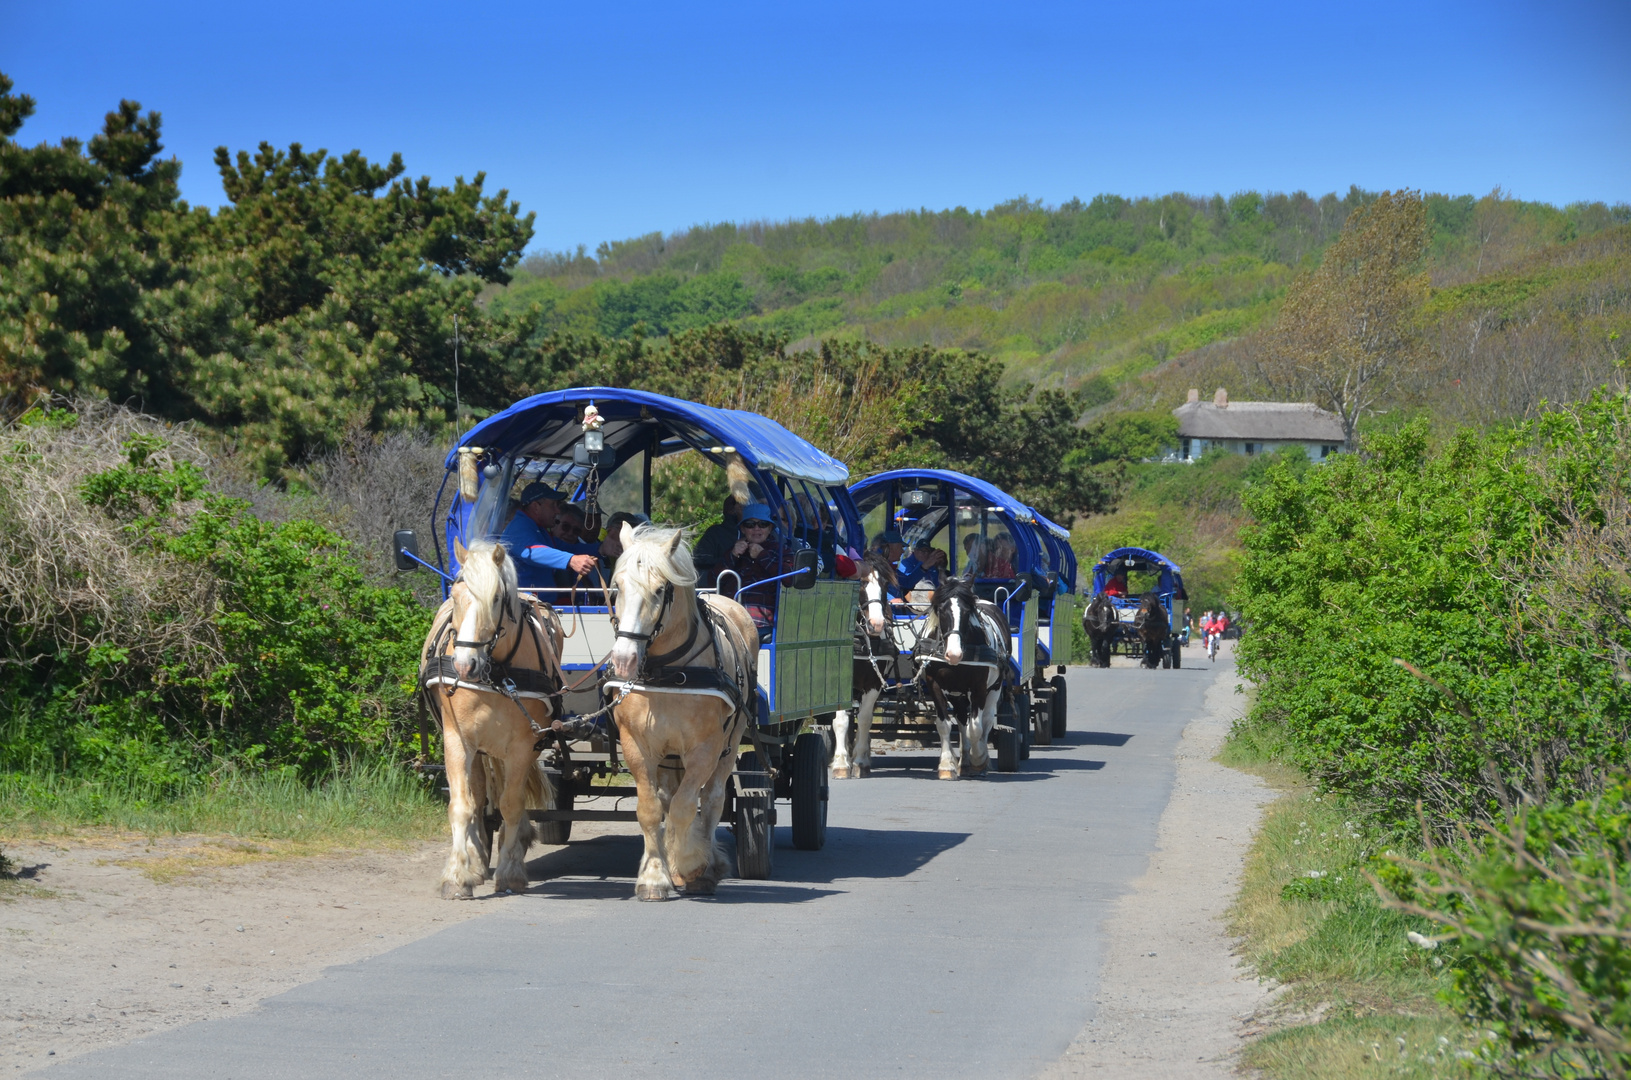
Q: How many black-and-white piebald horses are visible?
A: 2